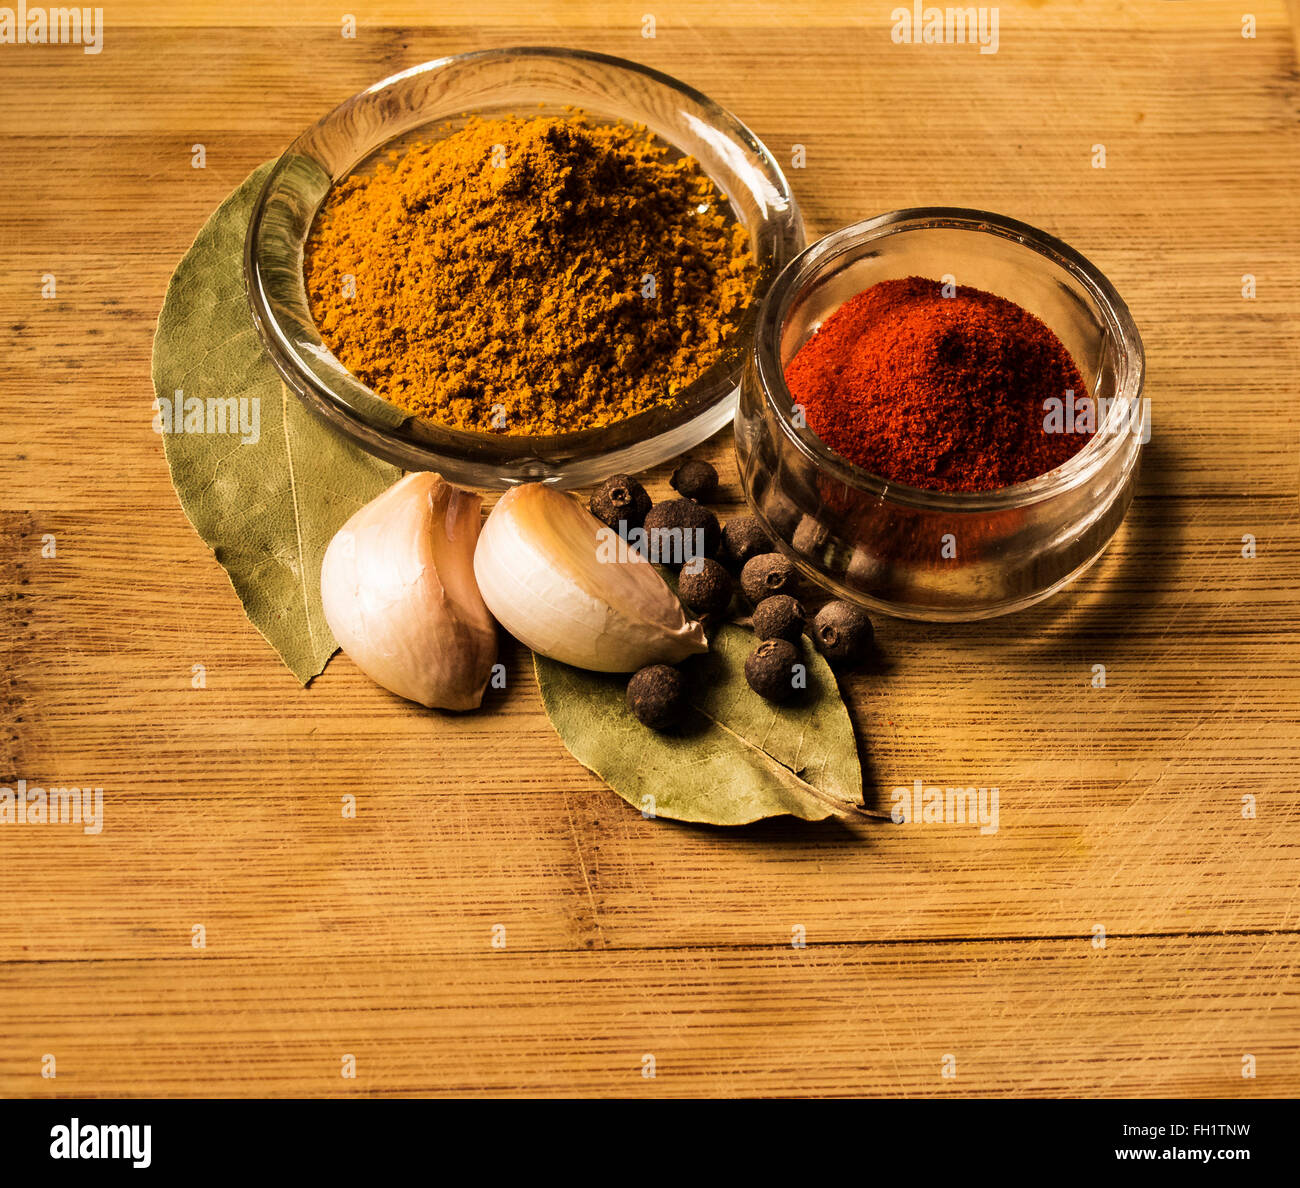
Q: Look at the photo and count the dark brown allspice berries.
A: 10